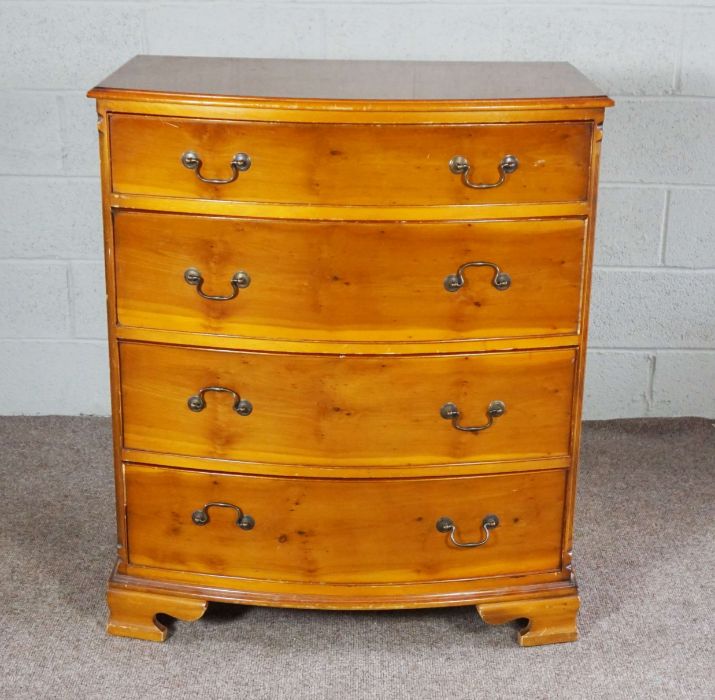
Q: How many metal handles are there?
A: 8